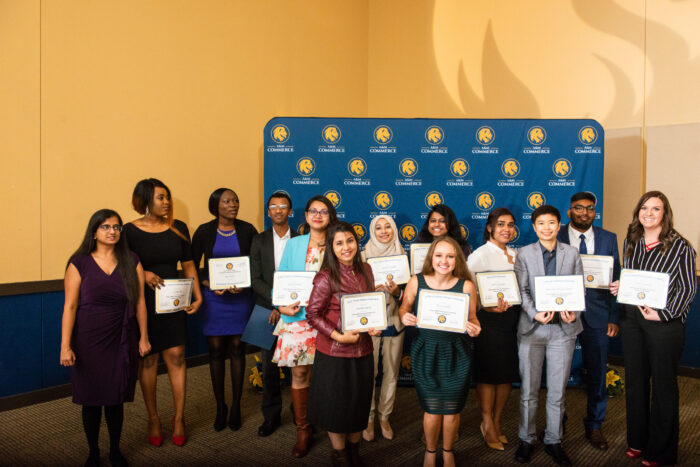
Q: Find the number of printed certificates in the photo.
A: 11